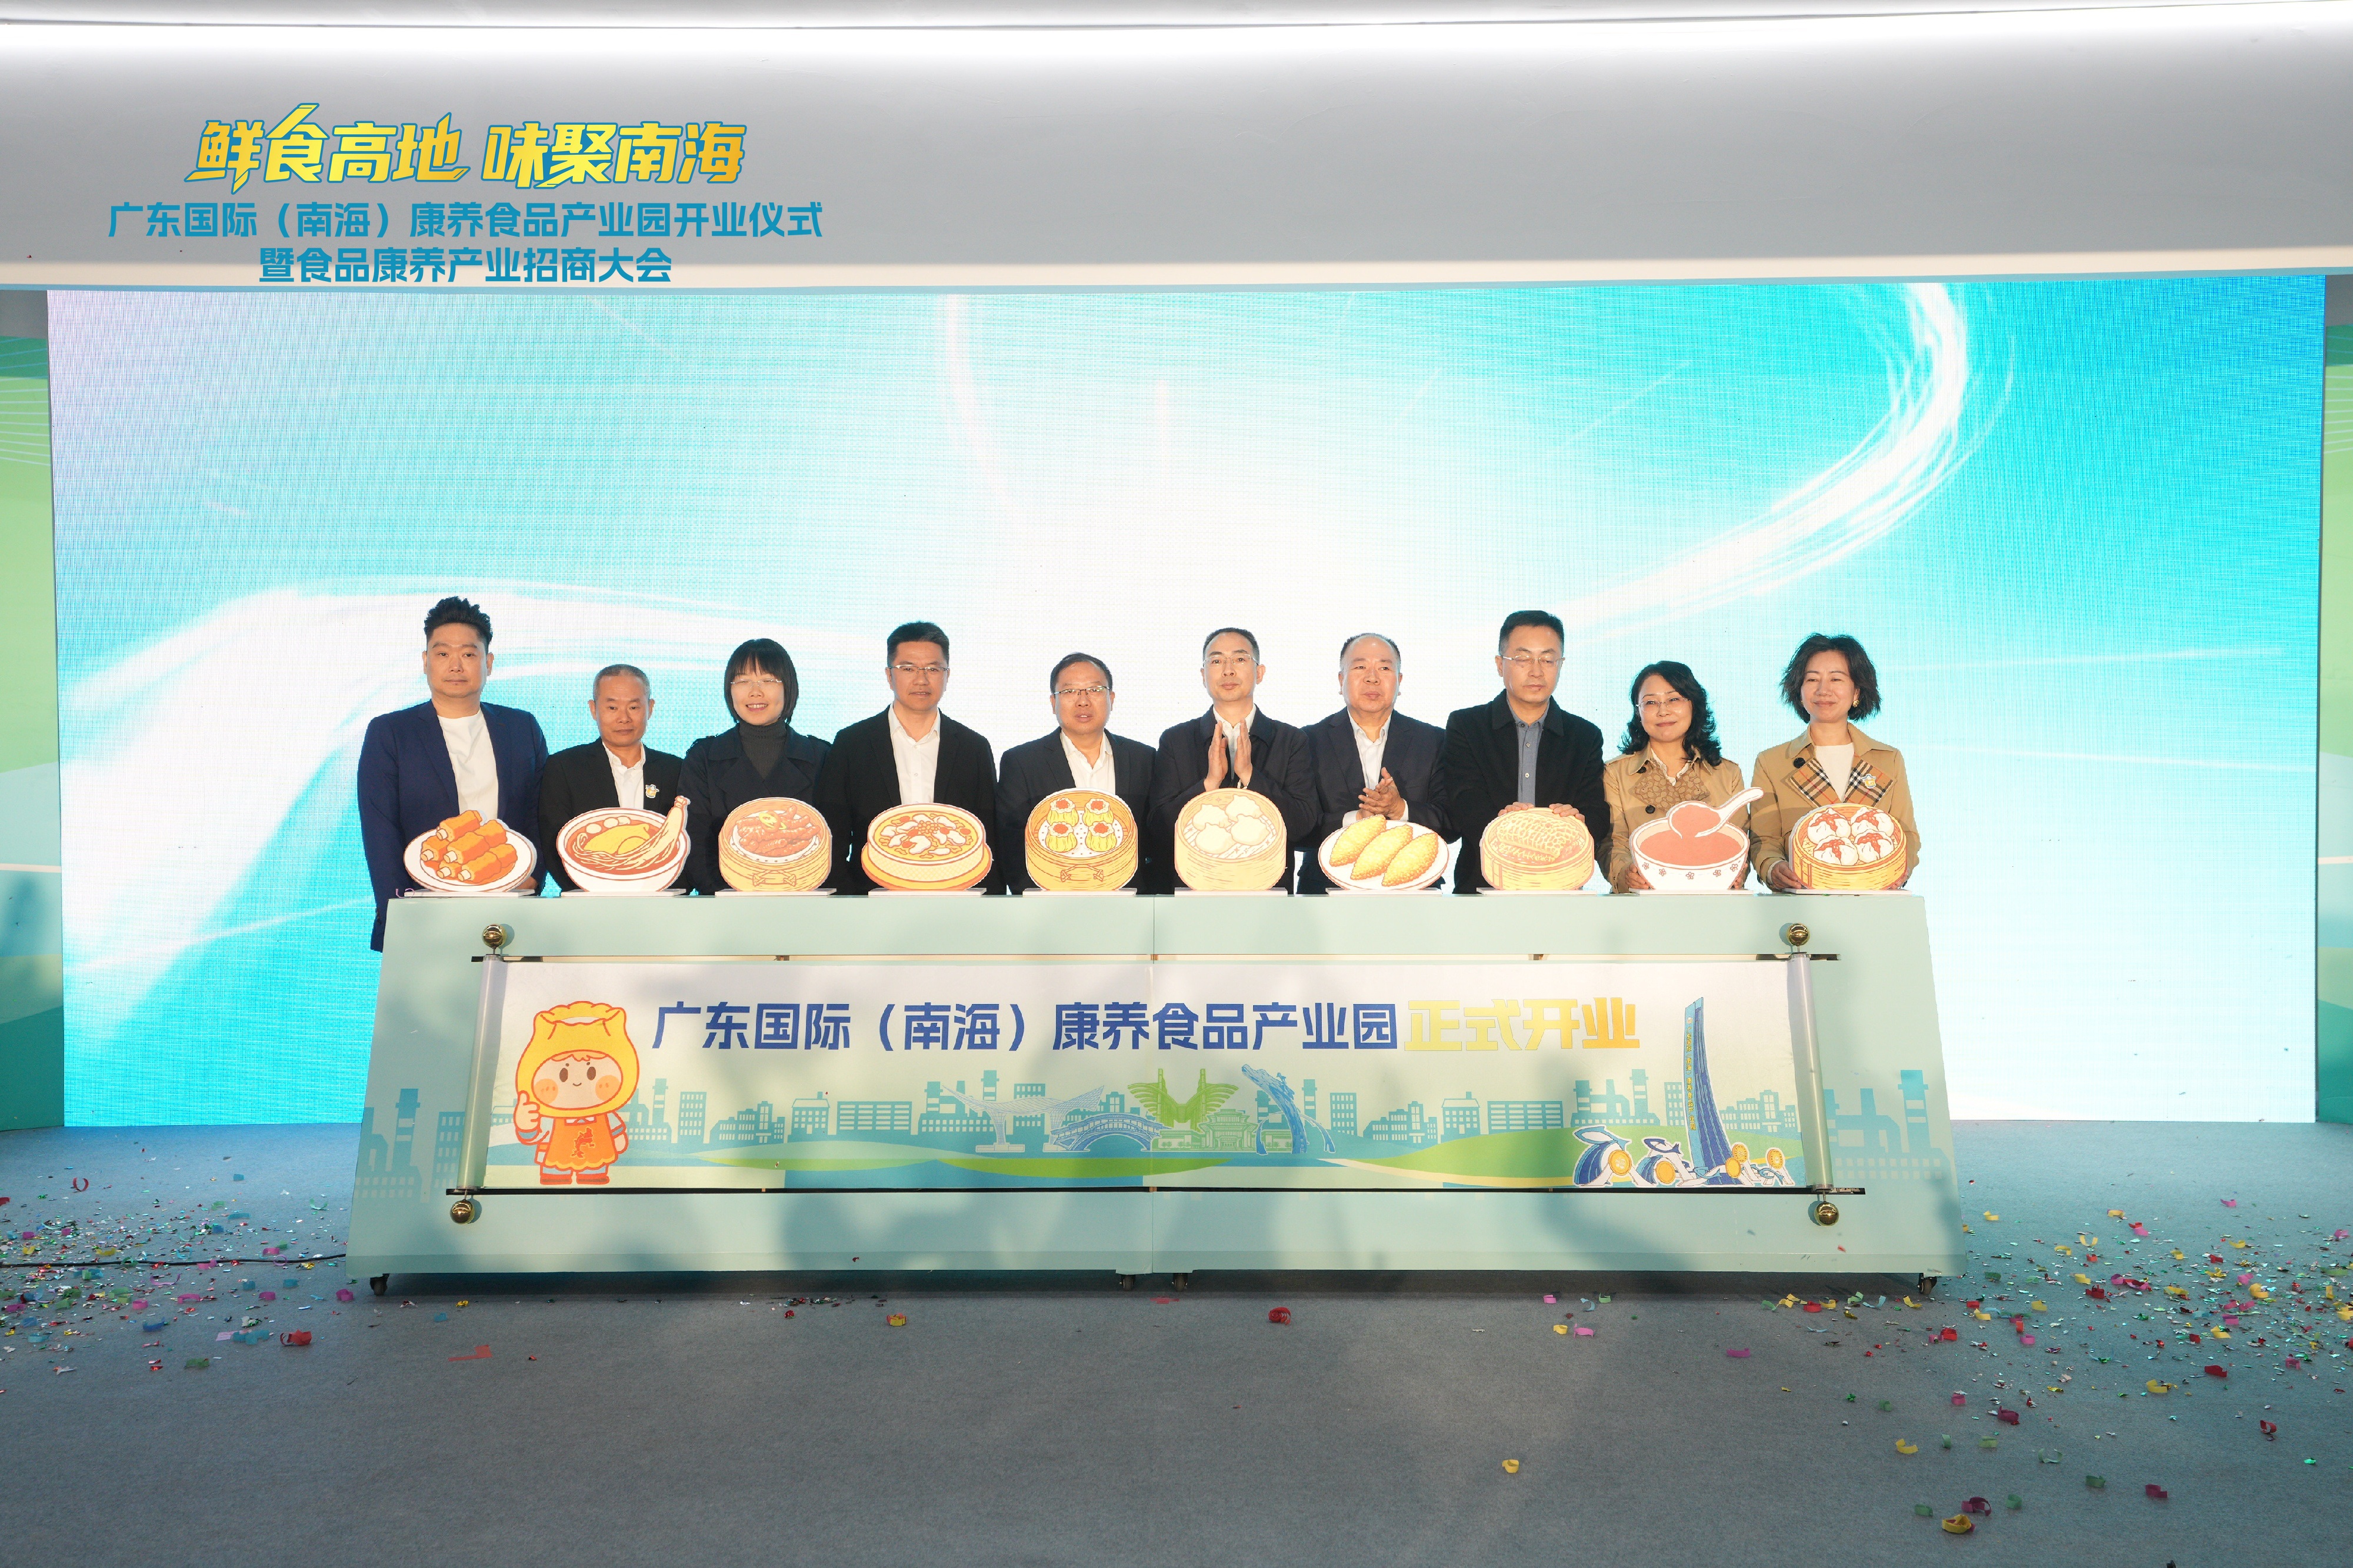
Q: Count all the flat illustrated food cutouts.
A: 10